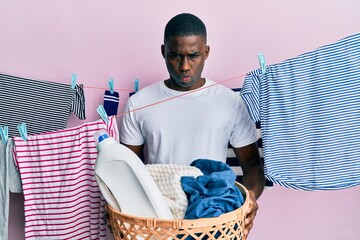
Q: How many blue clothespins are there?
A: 7